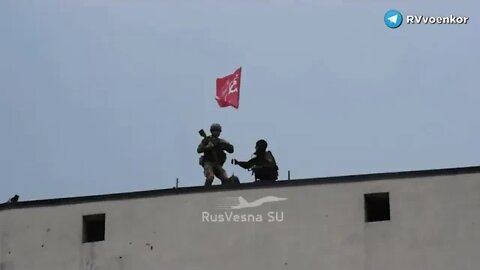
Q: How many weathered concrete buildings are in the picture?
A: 1